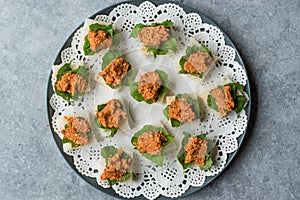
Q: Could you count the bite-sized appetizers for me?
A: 13